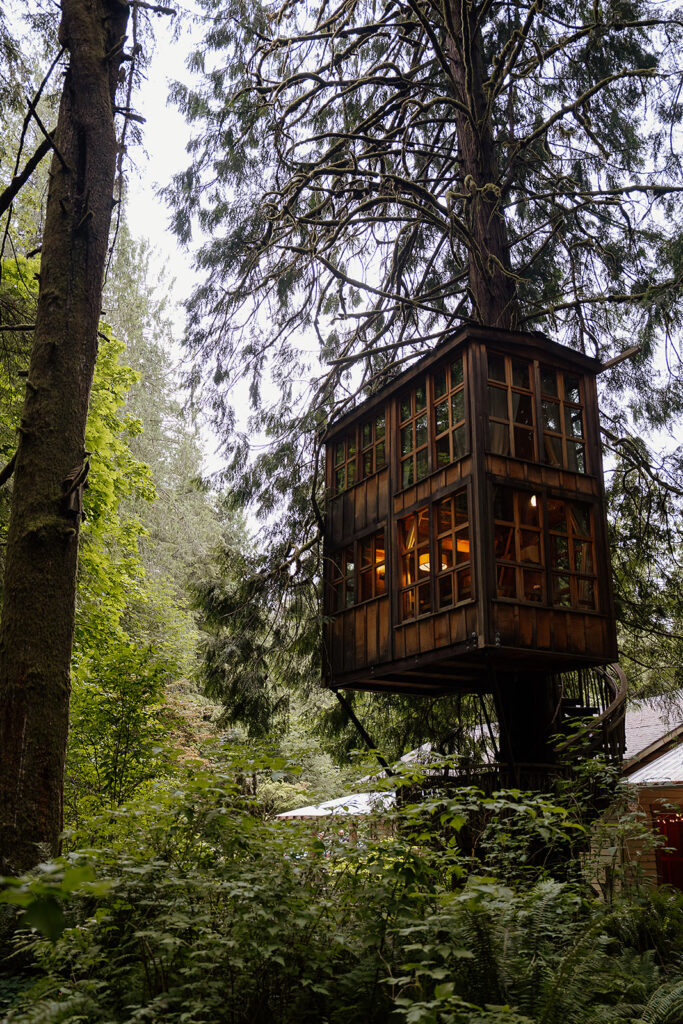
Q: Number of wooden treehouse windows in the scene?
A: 12